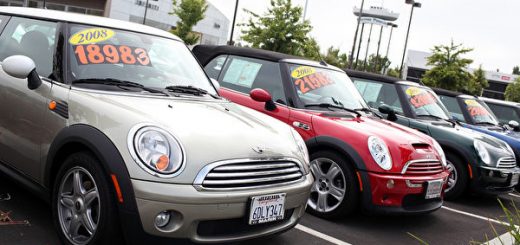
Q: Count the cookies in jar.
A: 0